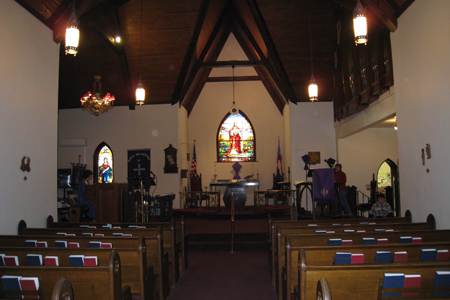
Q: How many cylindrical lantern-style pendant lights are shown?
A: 4